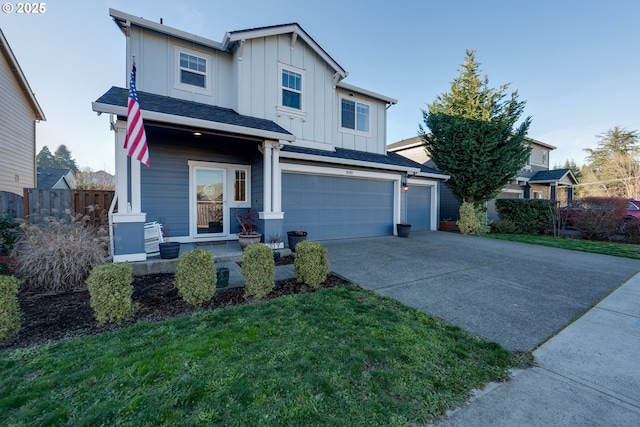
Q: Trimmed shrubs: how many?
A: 5